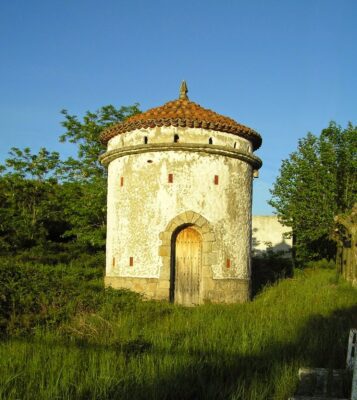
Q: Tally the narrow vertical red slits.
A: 6